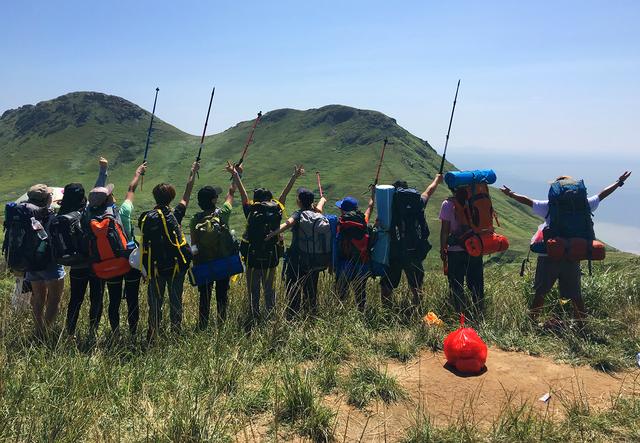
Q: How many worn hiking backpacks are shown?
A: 11